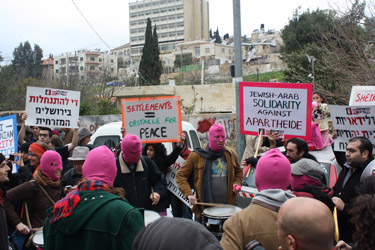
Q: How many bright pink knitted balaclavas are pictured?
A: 5